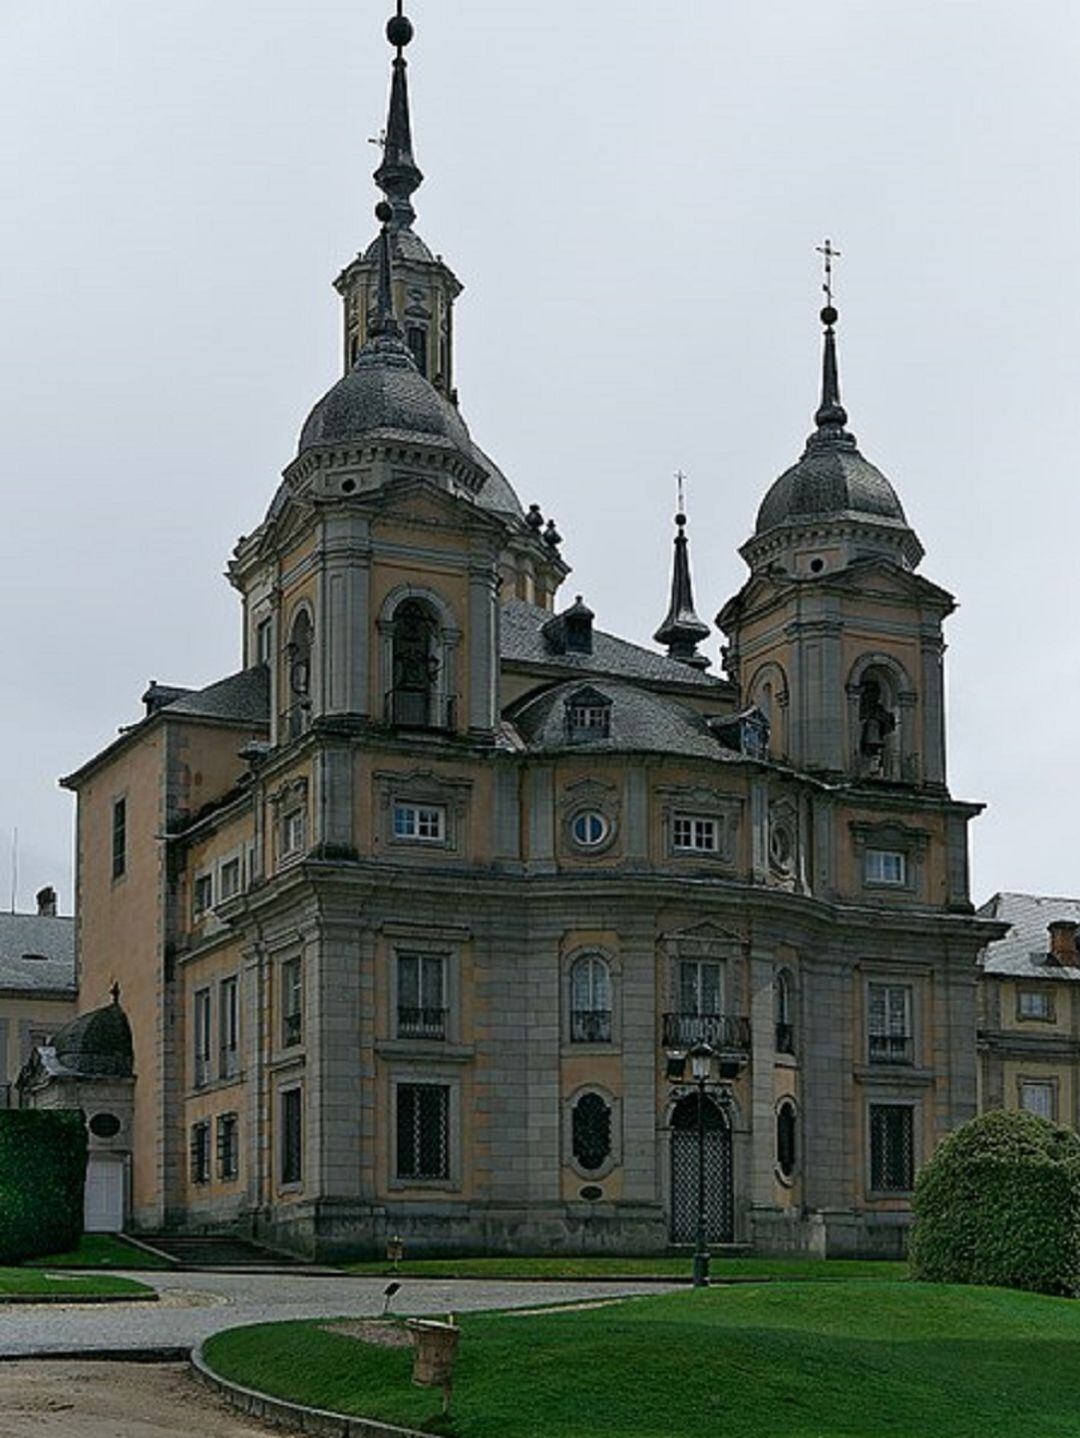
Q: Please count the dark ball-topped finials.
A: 4